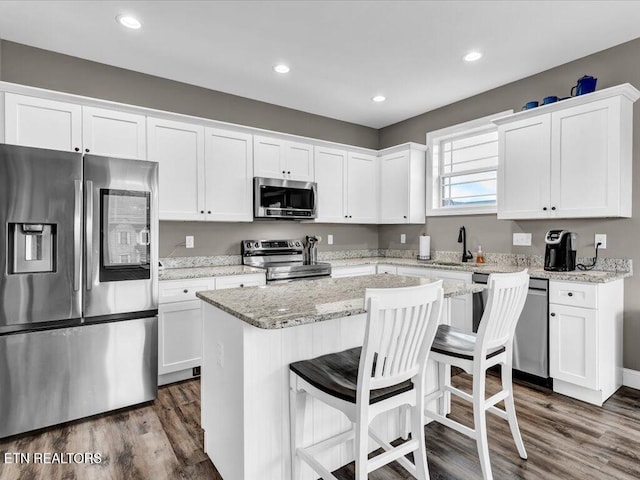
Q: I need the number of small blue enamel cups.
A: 2